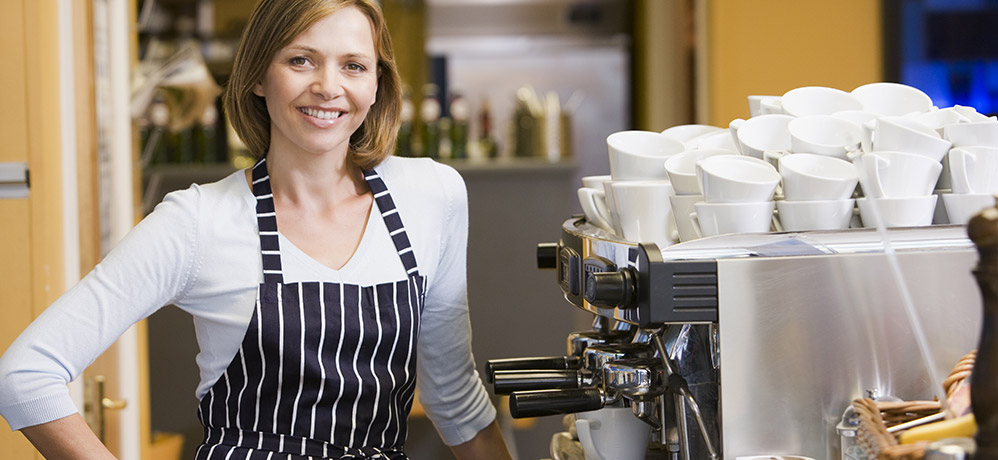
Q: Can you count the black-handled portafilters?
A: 3